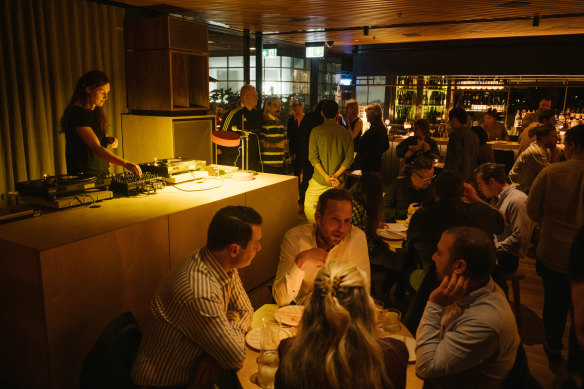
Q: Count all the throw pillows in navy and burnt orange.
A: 0